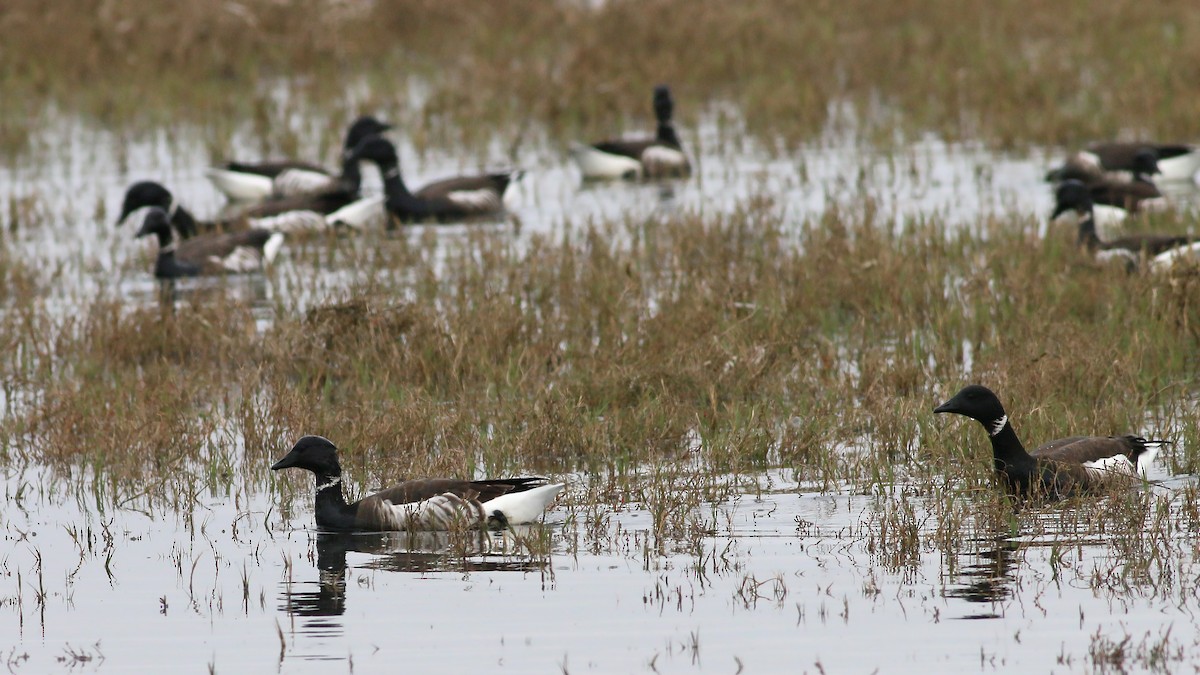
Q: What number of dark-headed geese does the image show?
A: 10